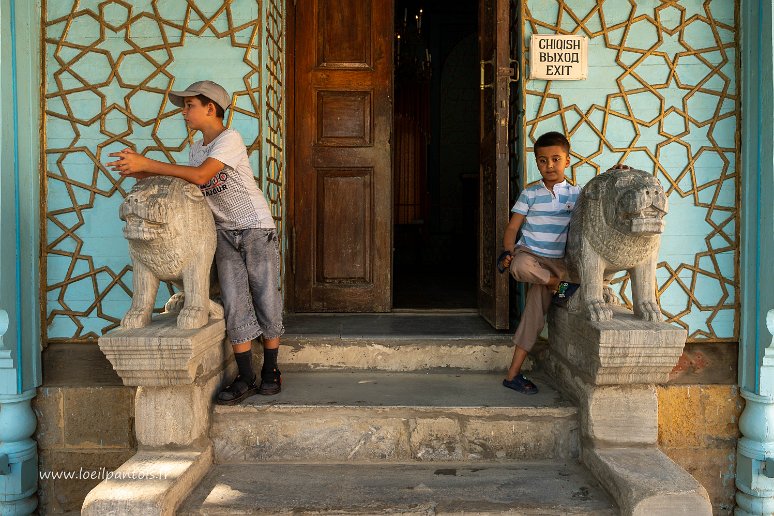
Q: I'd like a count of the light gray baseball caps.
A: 1